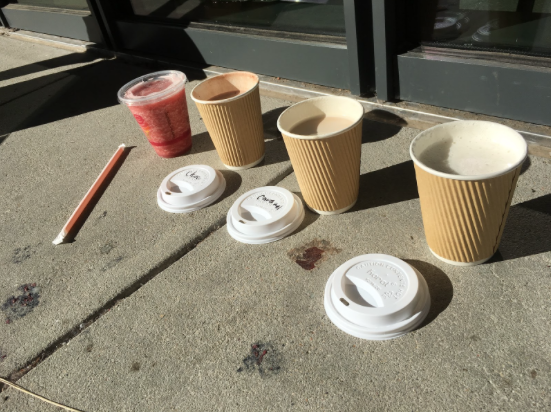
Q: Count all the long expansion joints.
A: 1